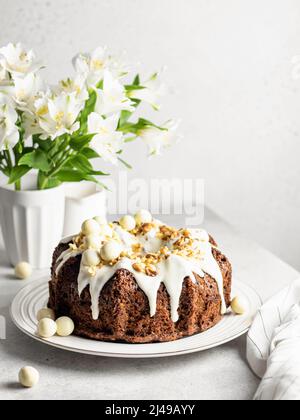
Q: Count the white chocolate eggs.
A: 14